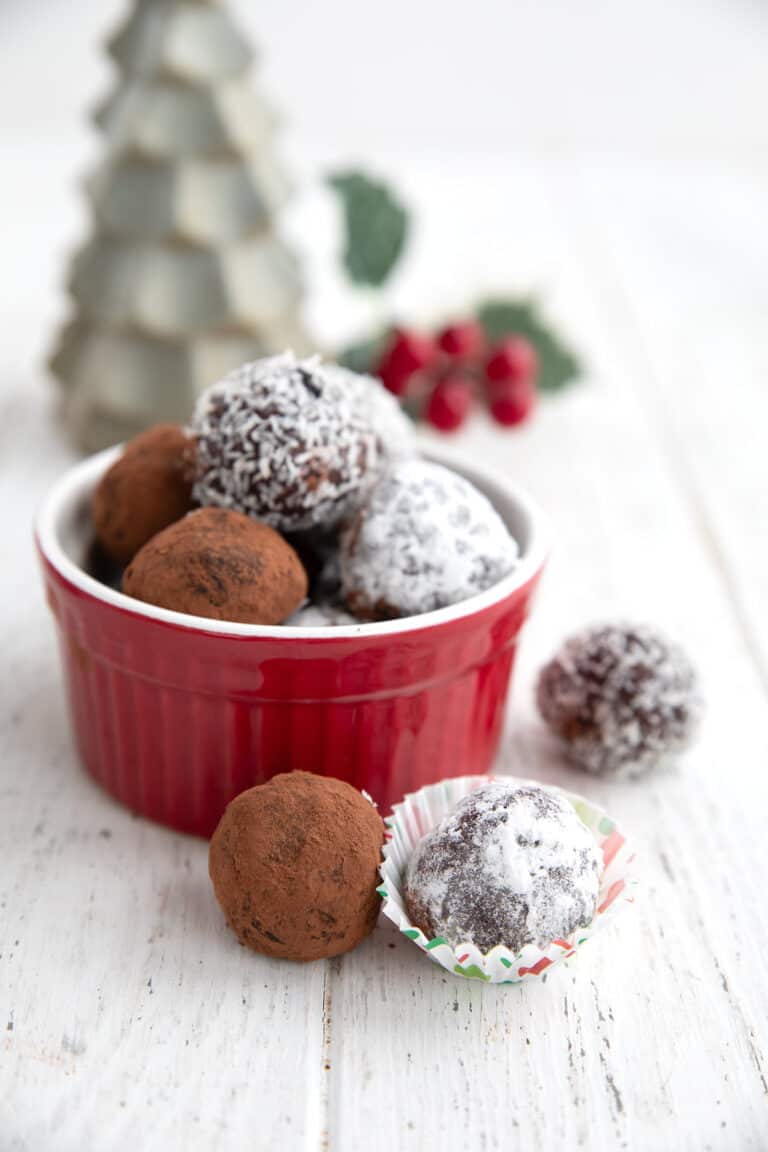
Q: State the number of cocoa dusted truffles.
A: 3